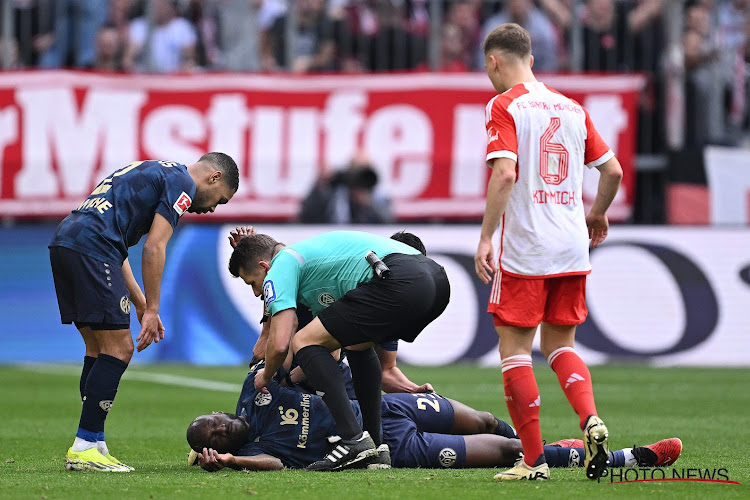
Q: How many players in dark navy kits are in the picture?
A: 3